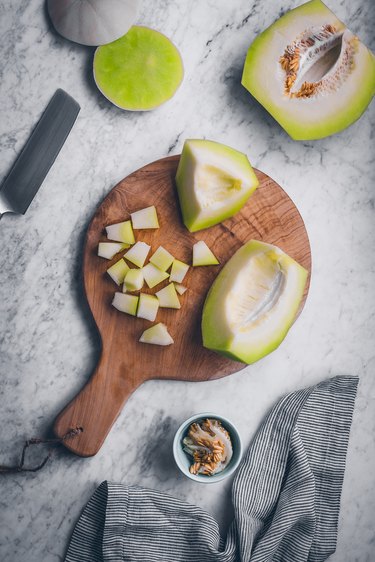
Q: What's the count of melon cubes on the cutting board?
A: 15